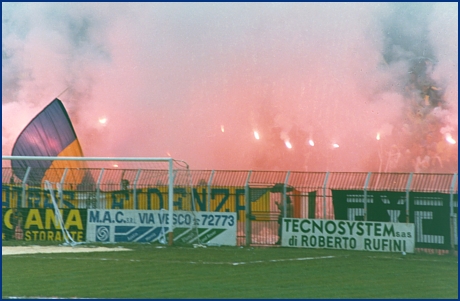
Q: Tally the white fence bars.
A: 12